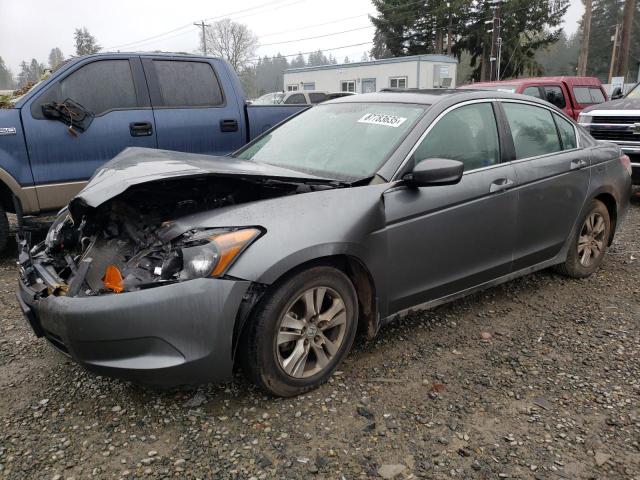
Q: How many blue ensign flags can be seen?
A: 0